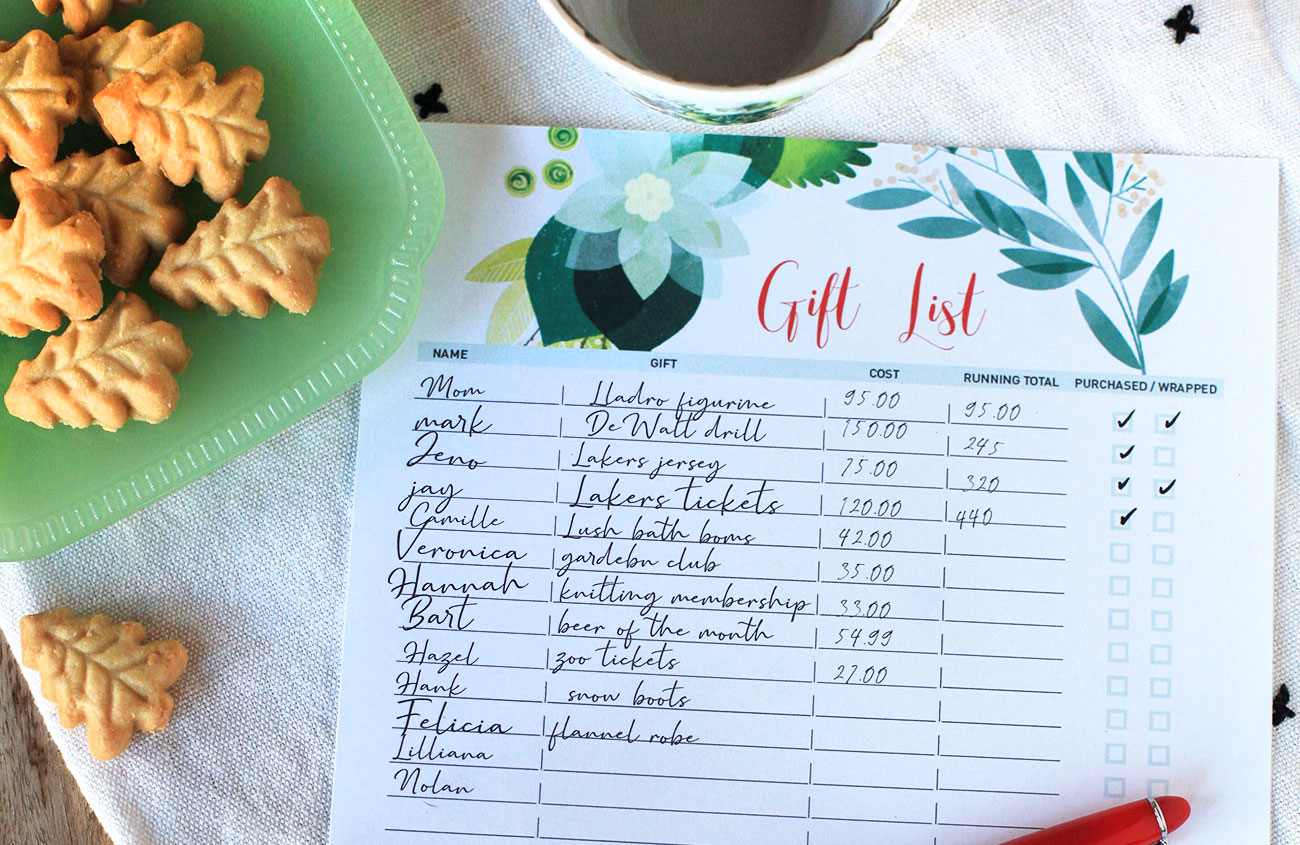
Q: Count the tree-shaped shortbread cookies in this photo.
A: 9